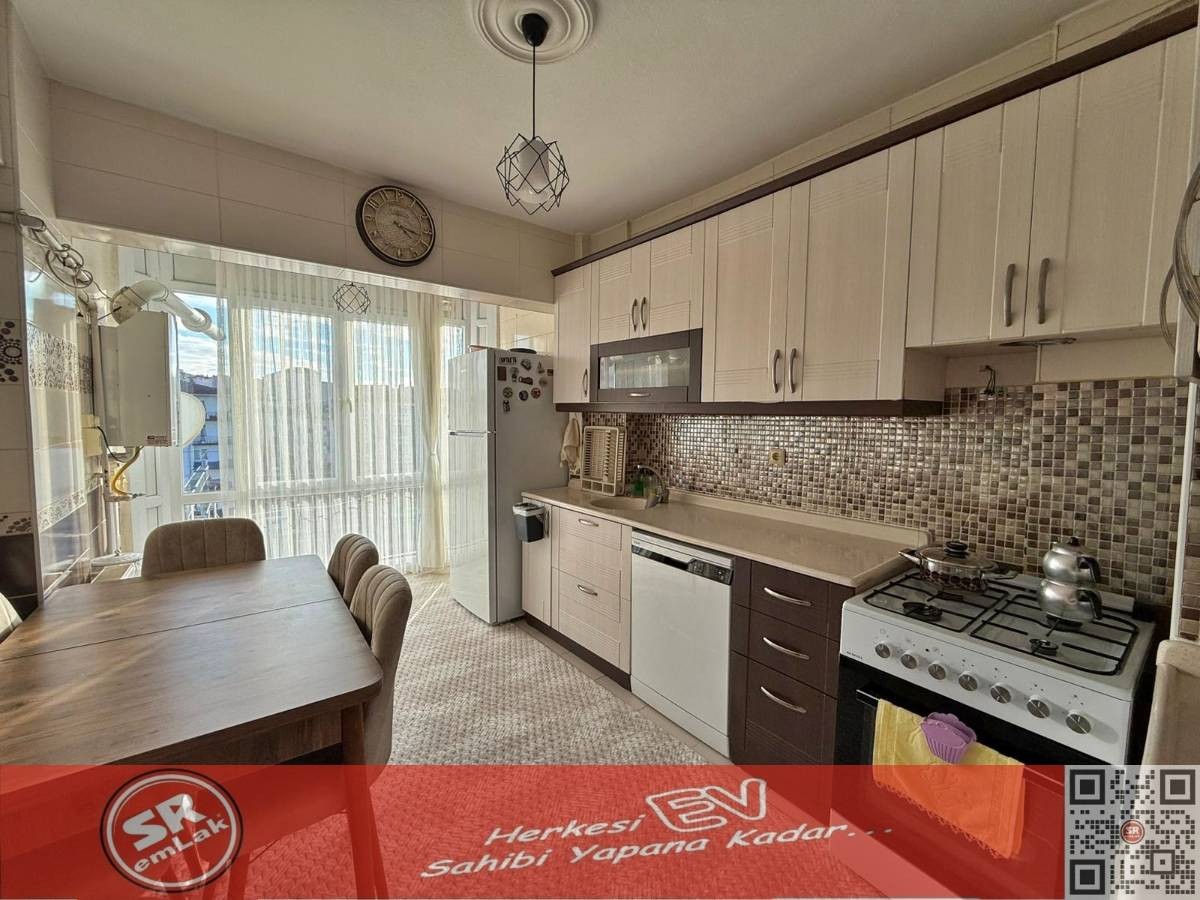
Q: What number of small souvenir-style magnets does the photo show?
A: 12